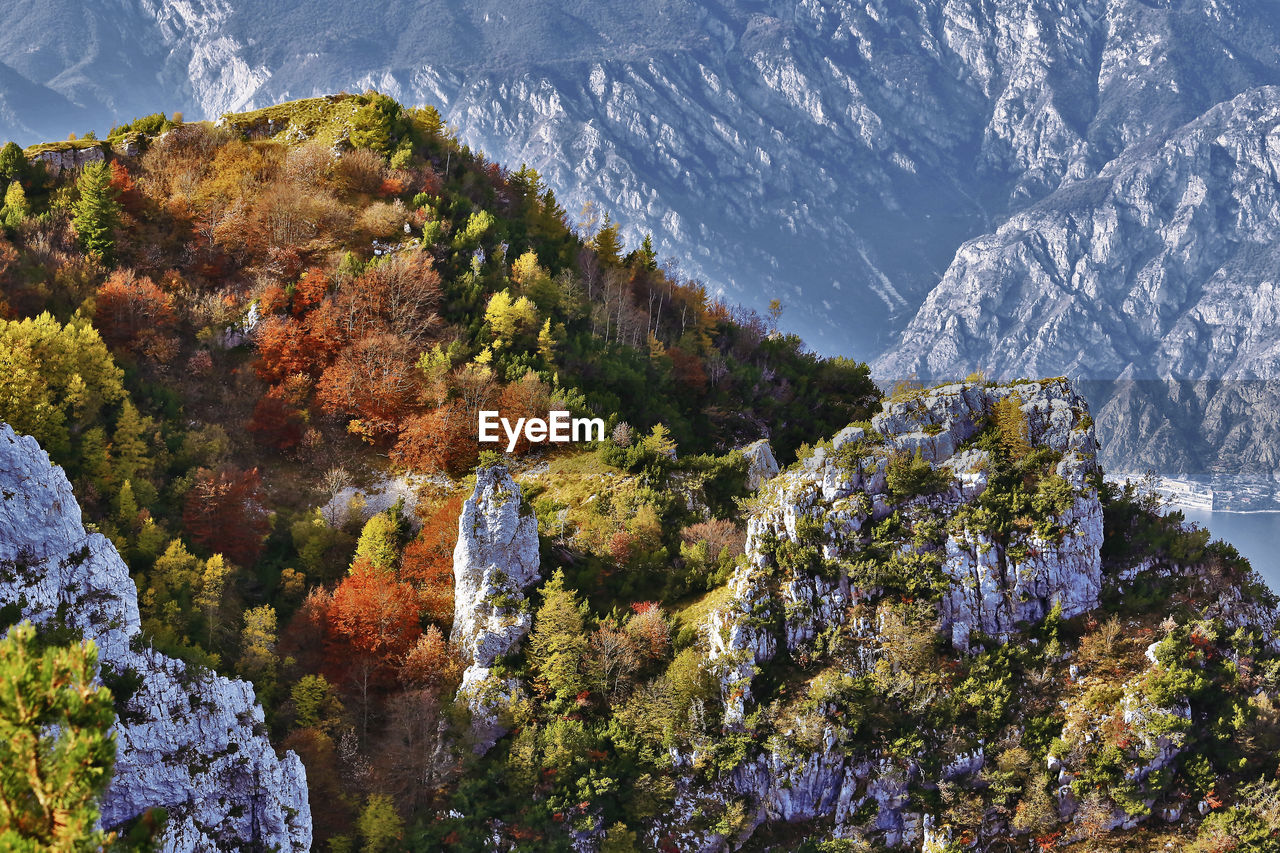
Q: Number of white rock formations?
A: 3